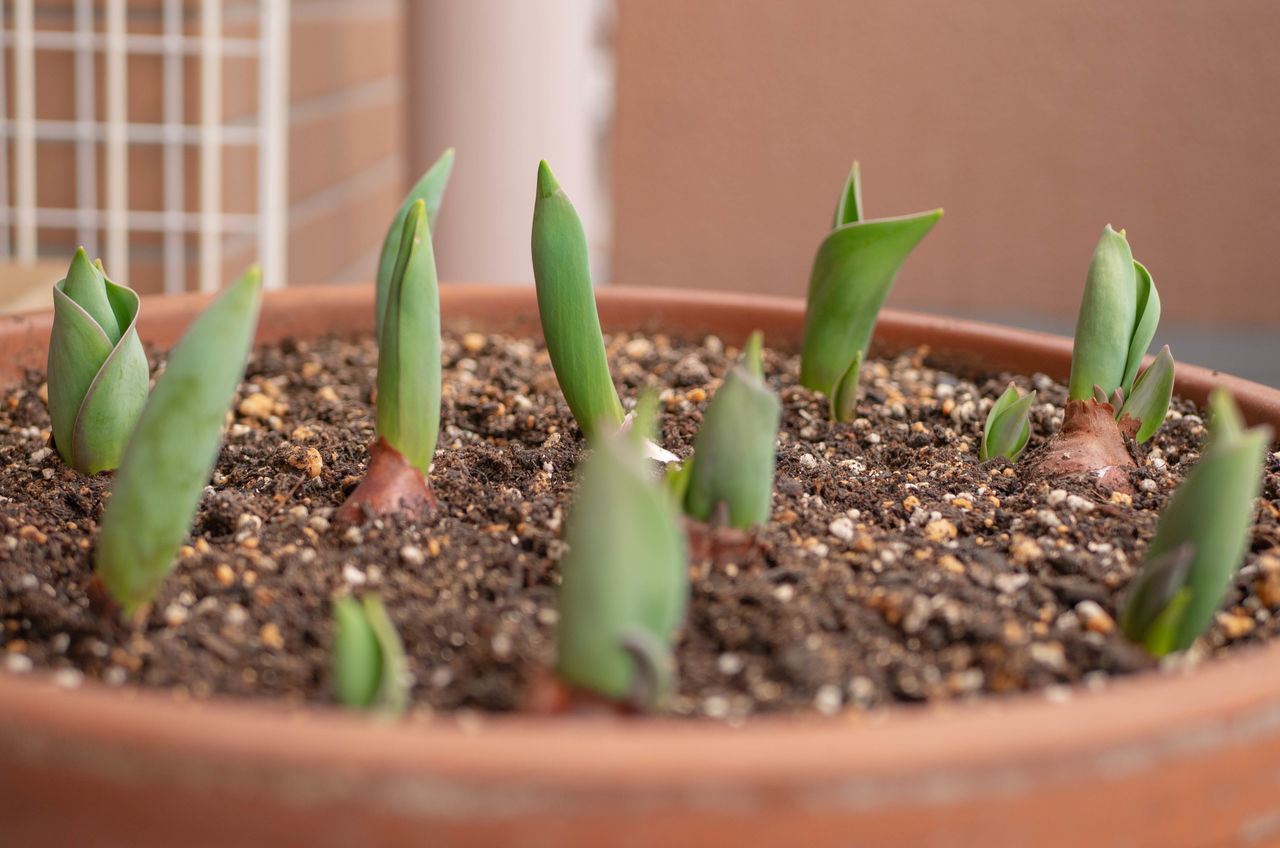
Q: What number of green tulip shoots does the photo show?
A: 11